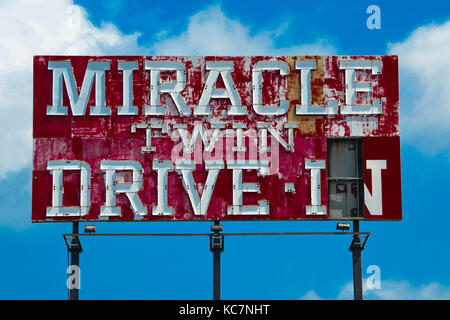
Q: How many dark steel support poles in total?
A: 3